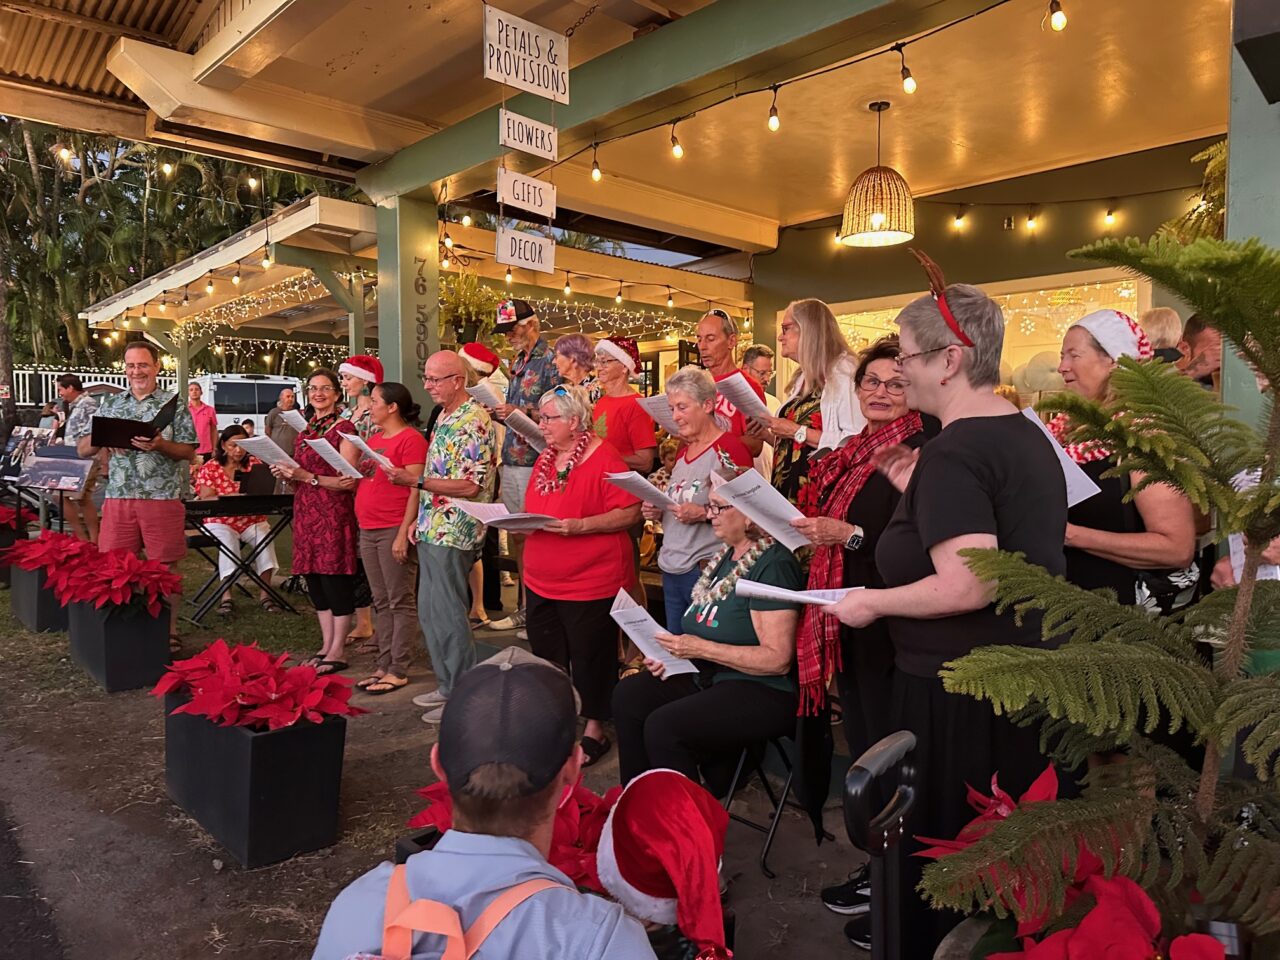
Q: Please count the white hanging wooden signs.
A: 4